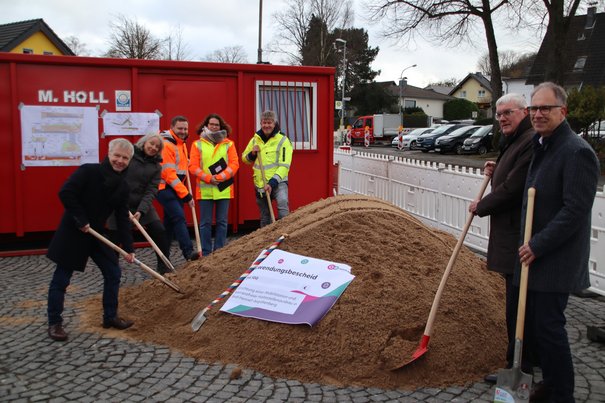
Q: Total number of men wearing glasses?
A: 2